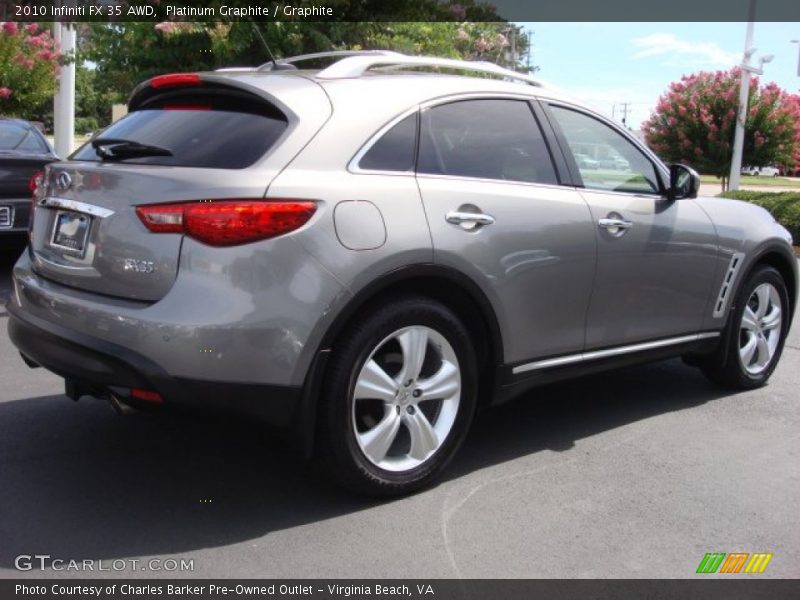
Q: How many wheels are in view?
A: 2